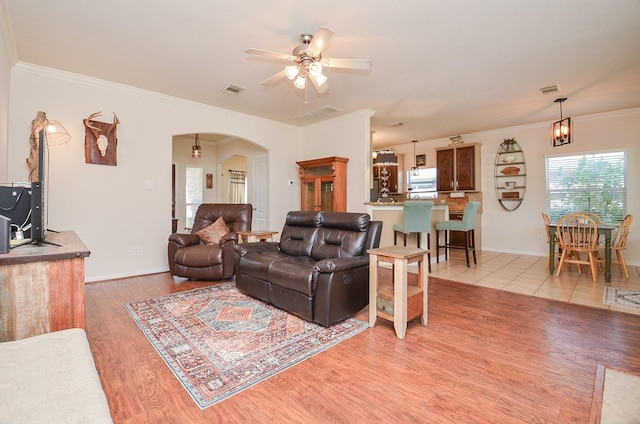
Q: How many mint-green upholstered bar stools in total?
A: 2